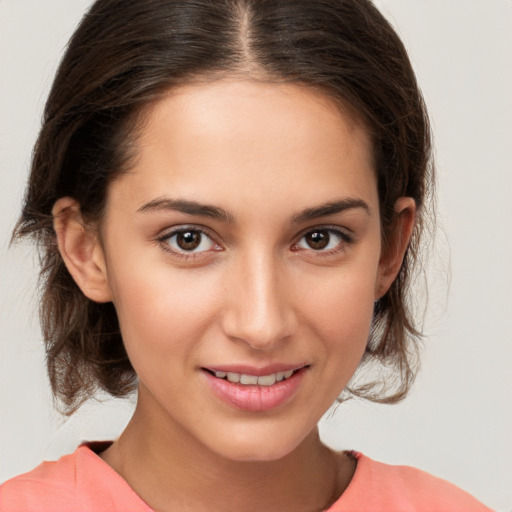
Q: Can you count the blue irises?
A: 0